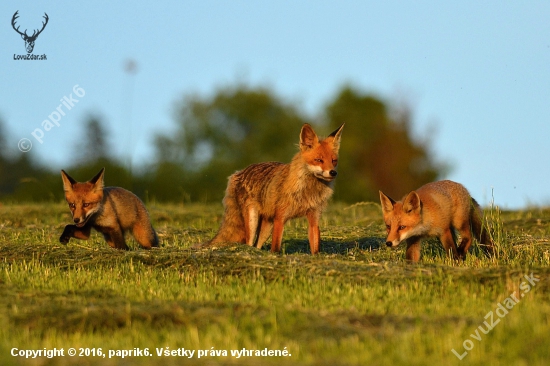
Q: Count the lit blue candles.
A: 0